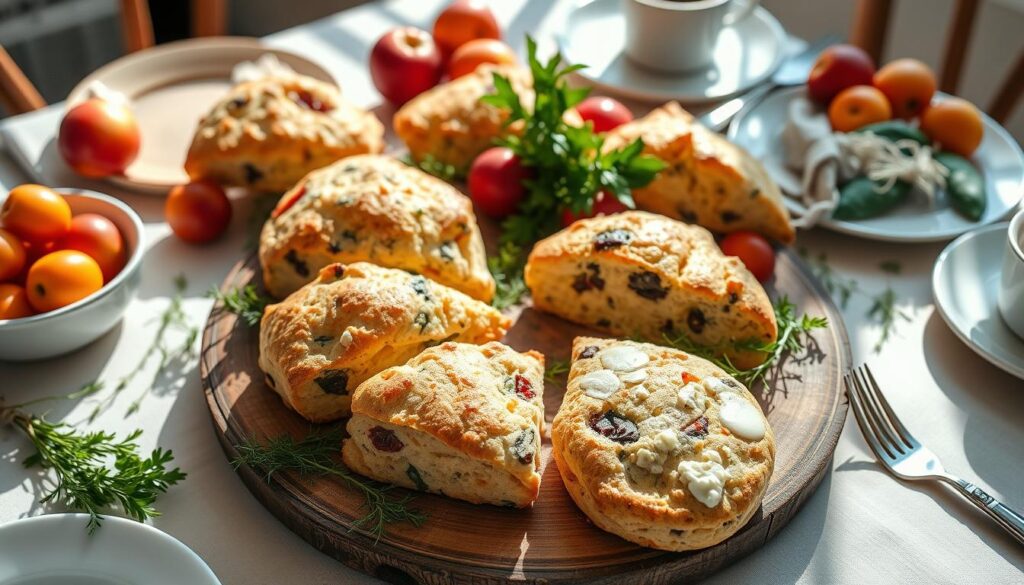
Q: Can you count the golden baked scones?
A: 8